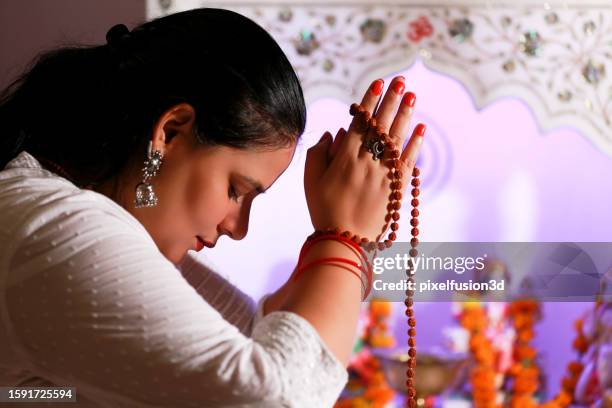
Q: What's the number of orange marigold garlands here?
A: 4